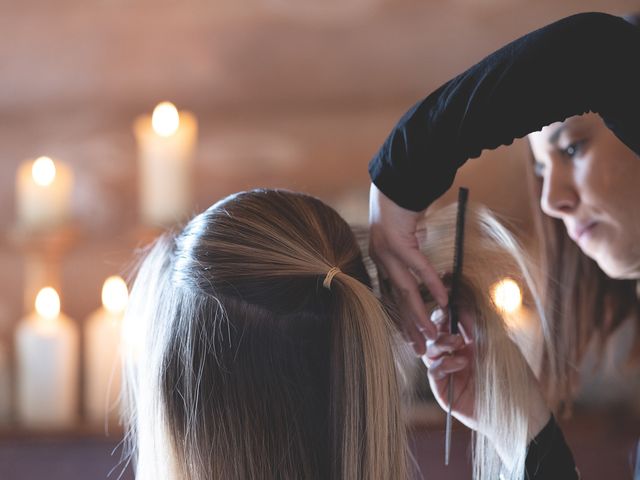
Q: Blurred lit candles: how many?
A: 5